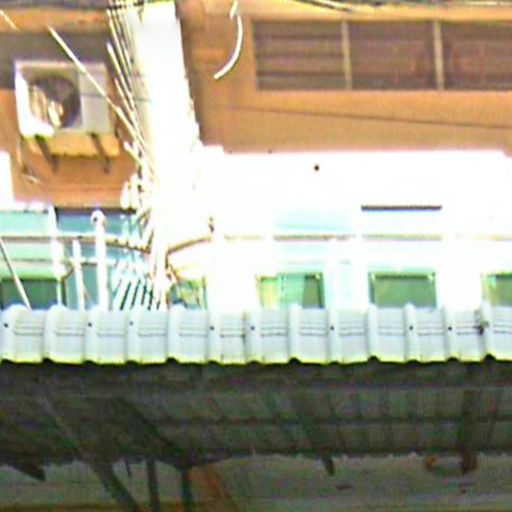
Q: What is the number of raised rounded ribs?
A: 13